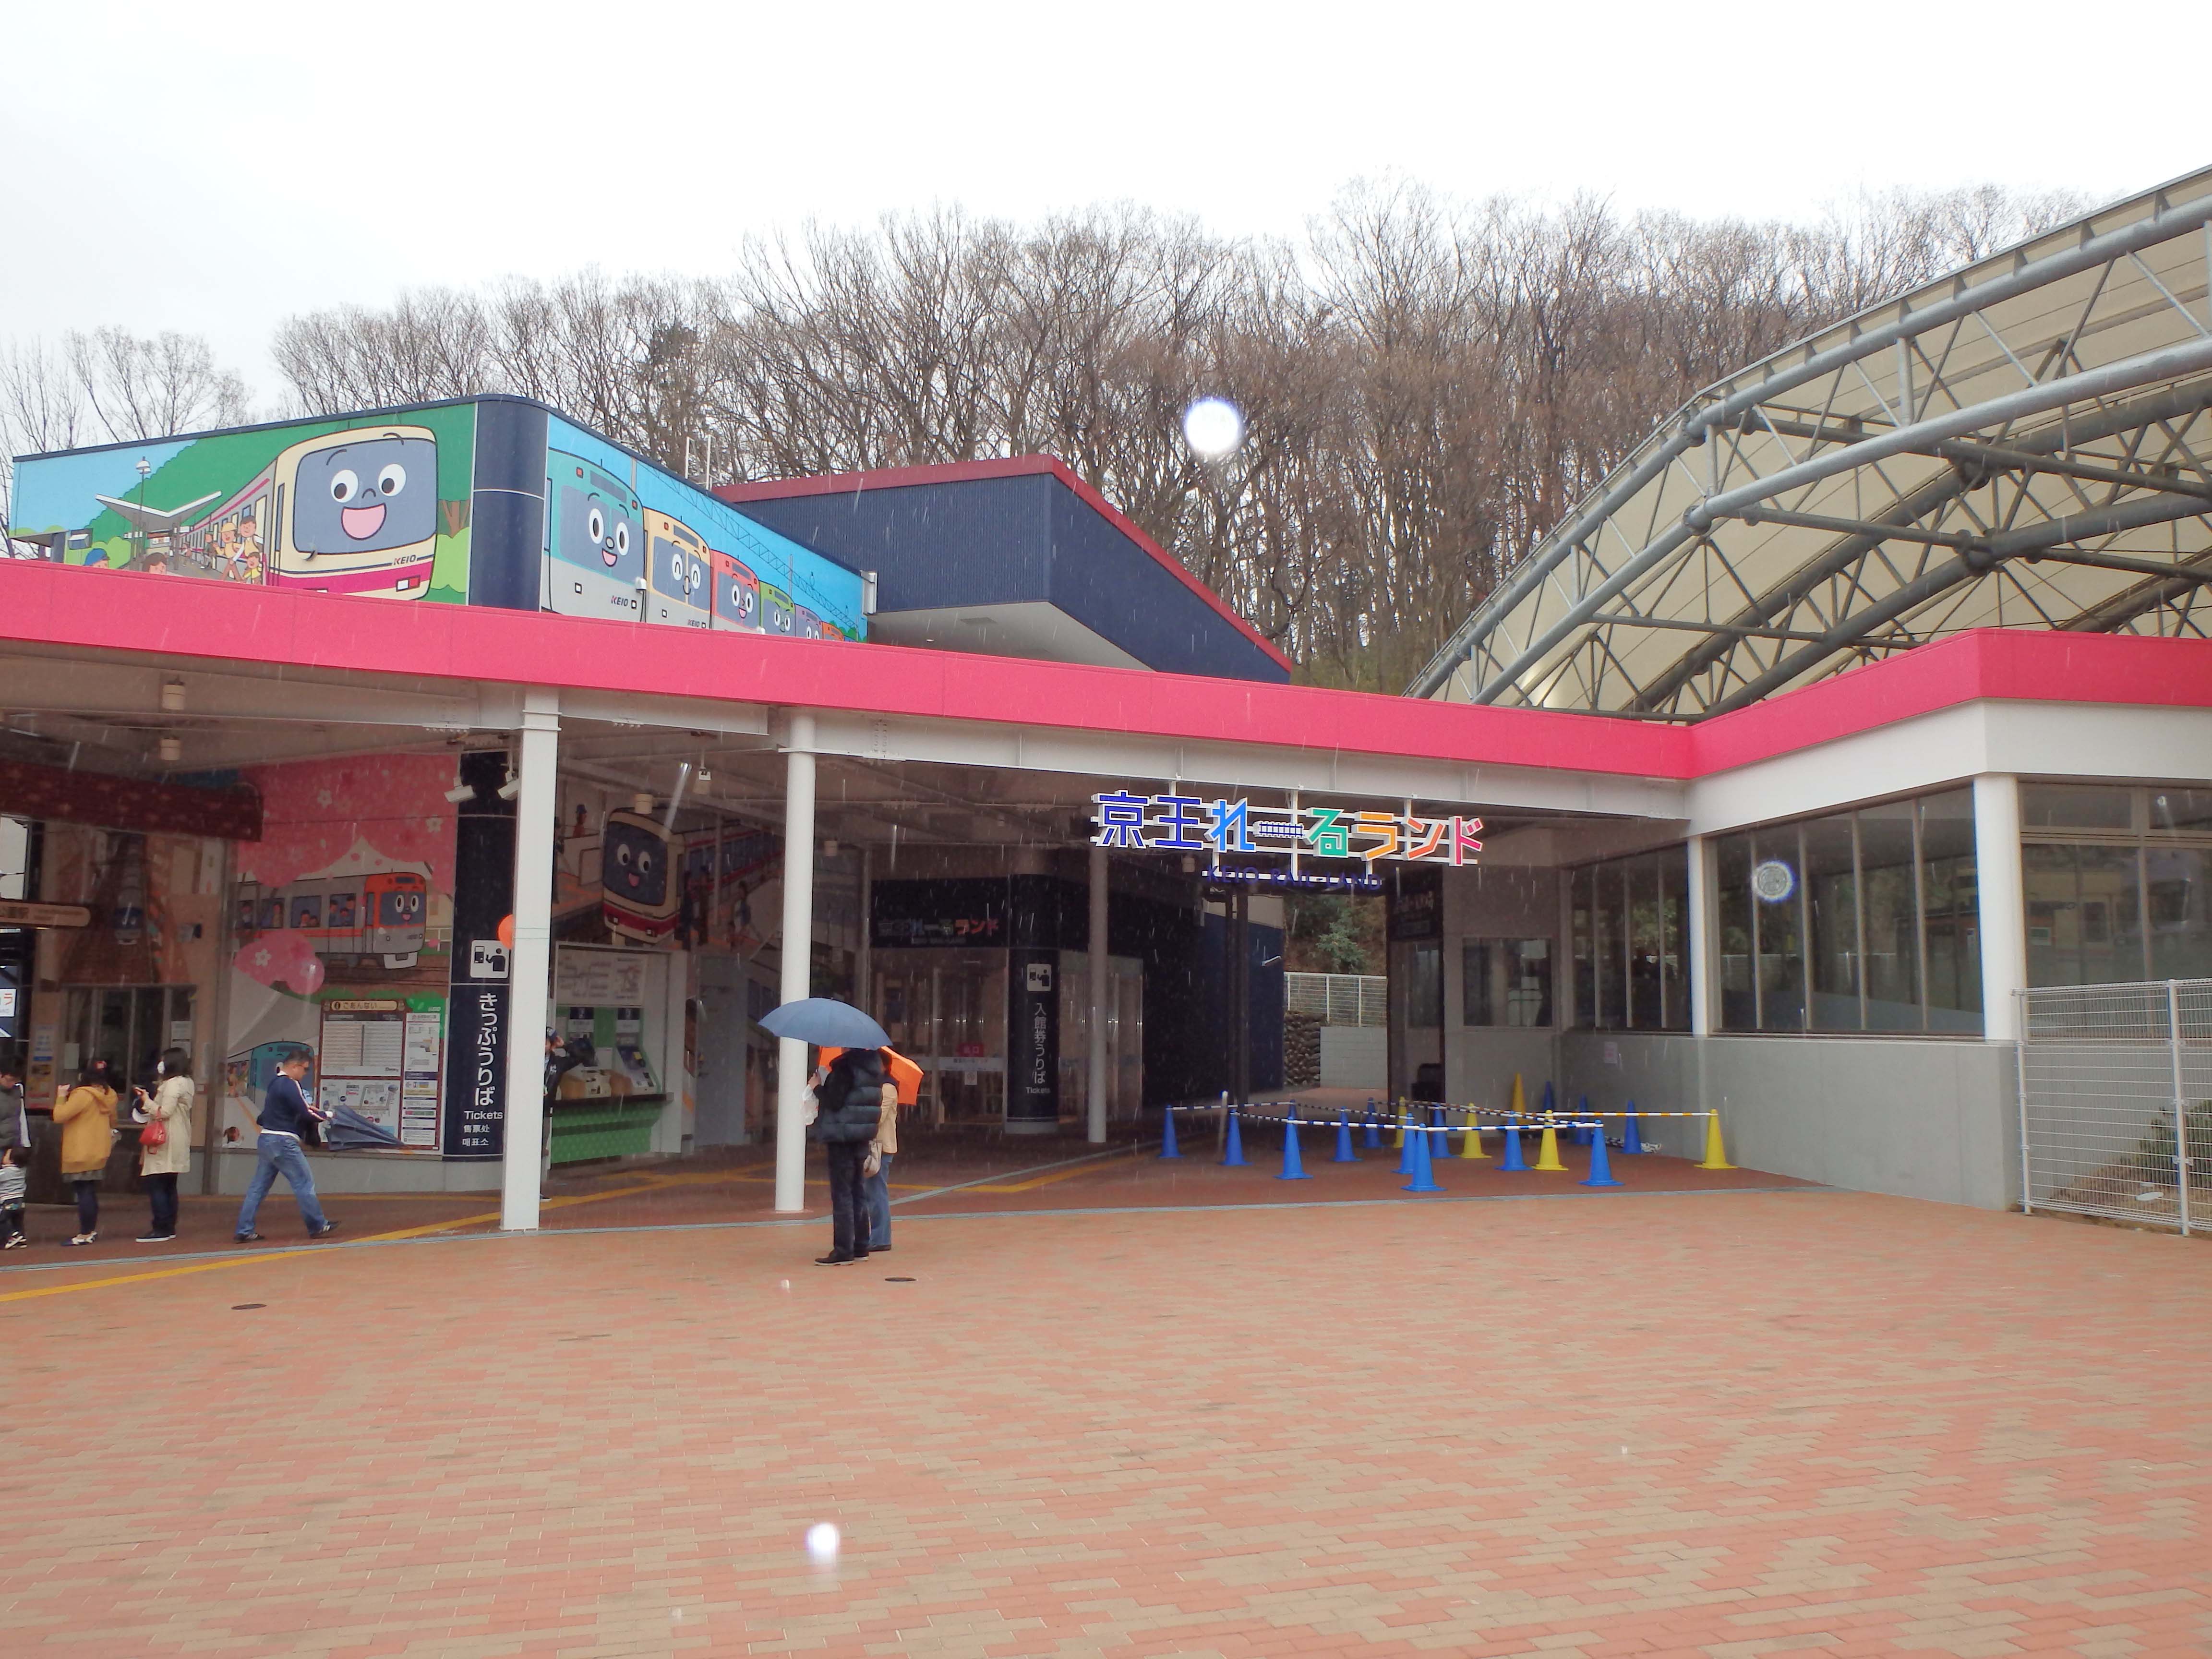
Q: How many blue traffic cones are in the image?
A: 14